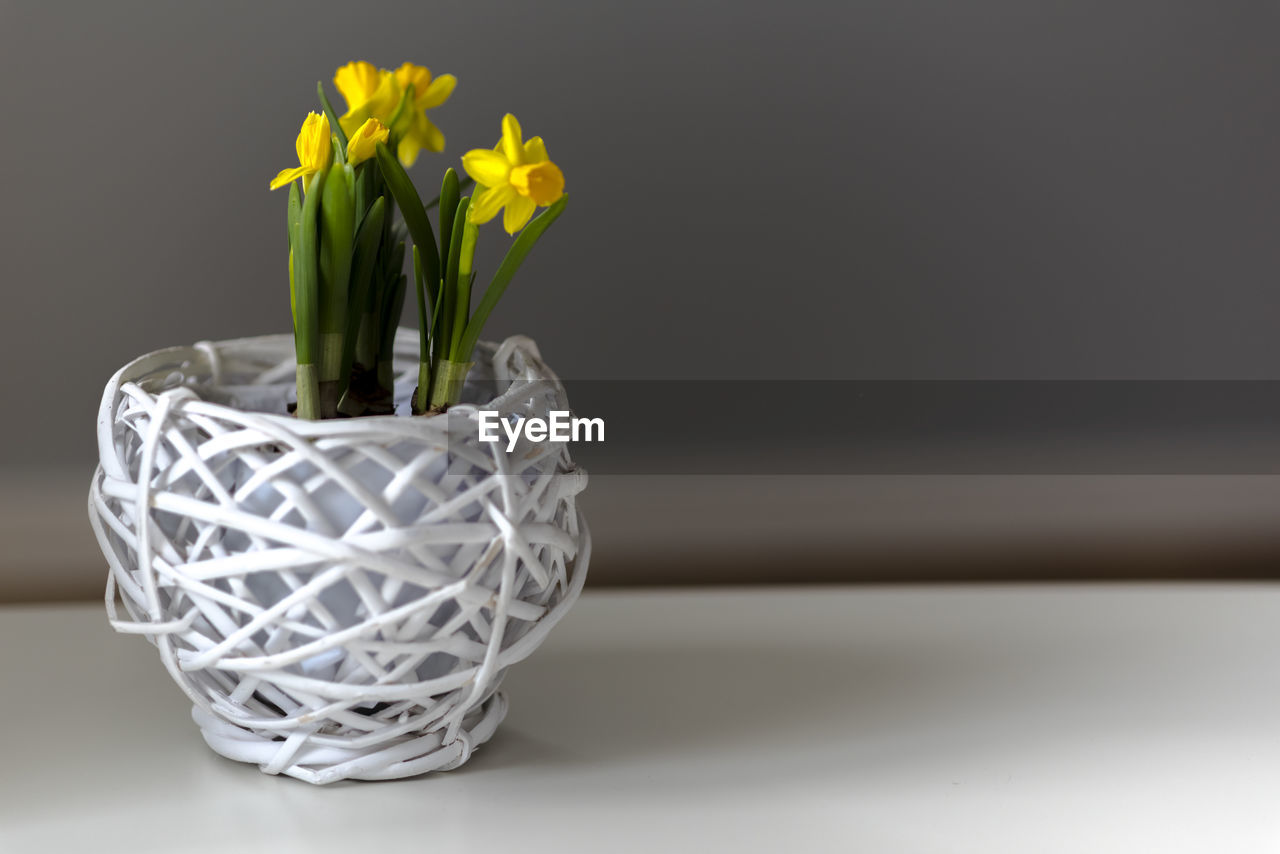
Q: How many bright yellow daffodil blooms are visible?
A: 5